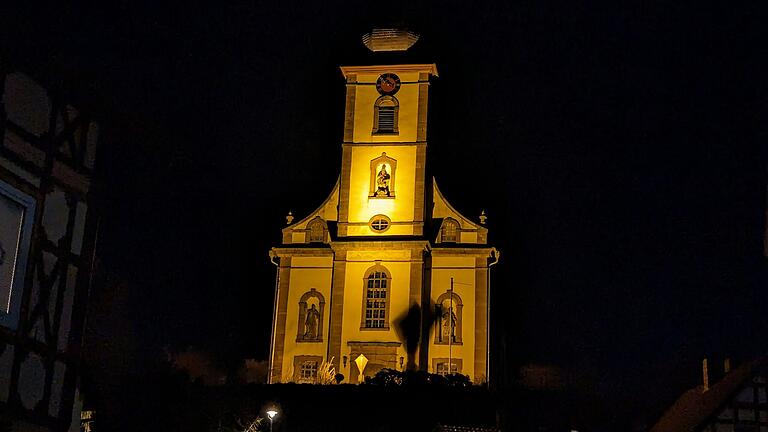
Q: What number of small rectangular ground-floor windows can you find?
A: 2